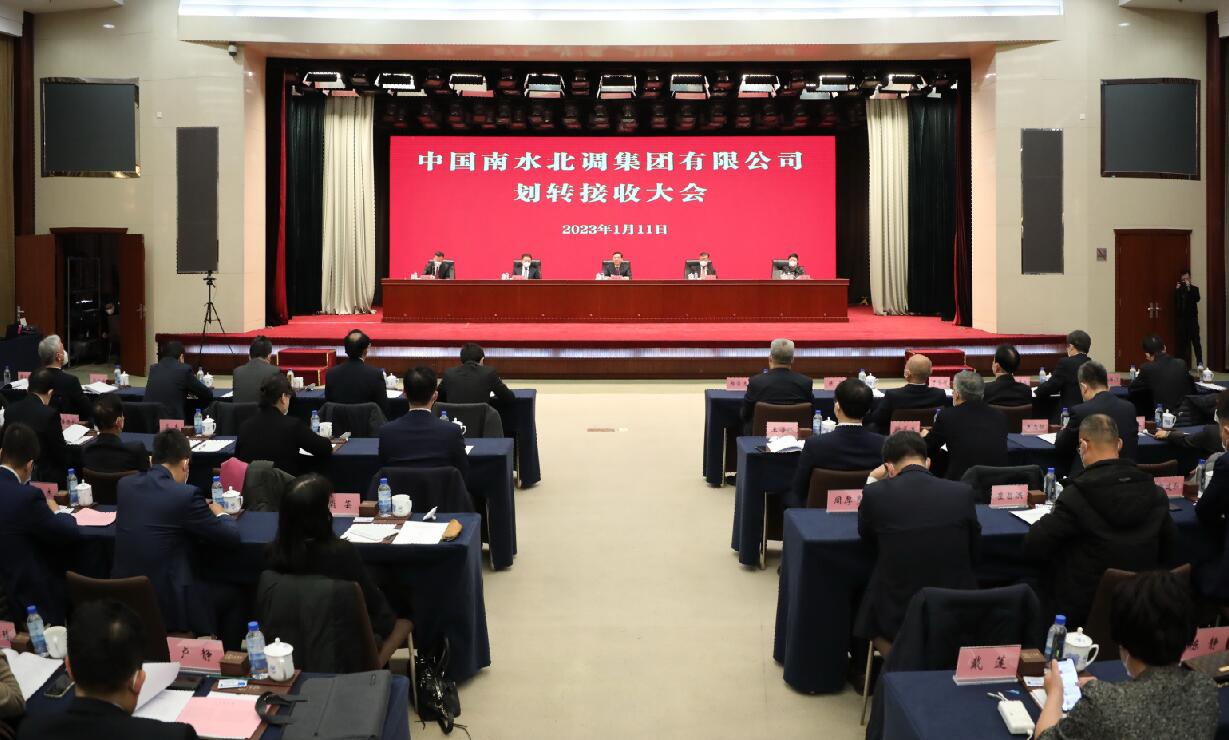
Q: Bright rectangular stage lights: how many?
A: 9